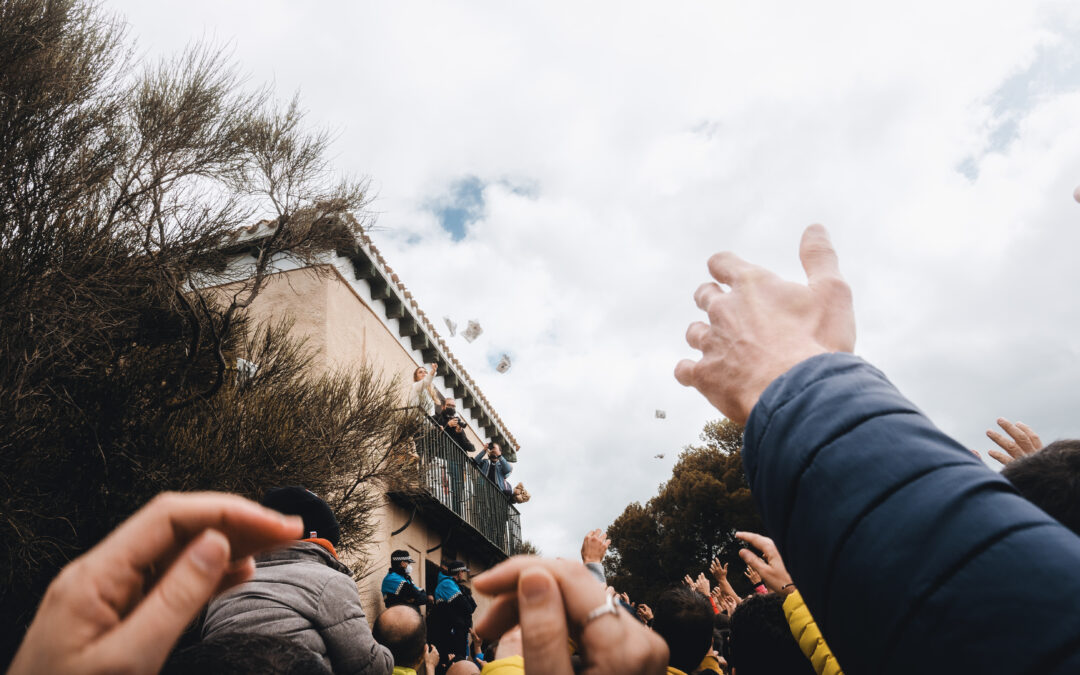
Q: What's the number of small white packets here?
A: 5